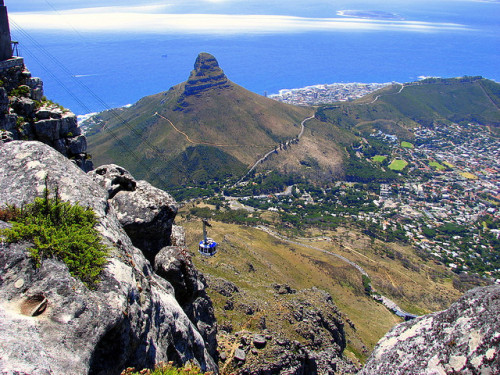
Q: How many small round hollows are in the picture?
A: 1